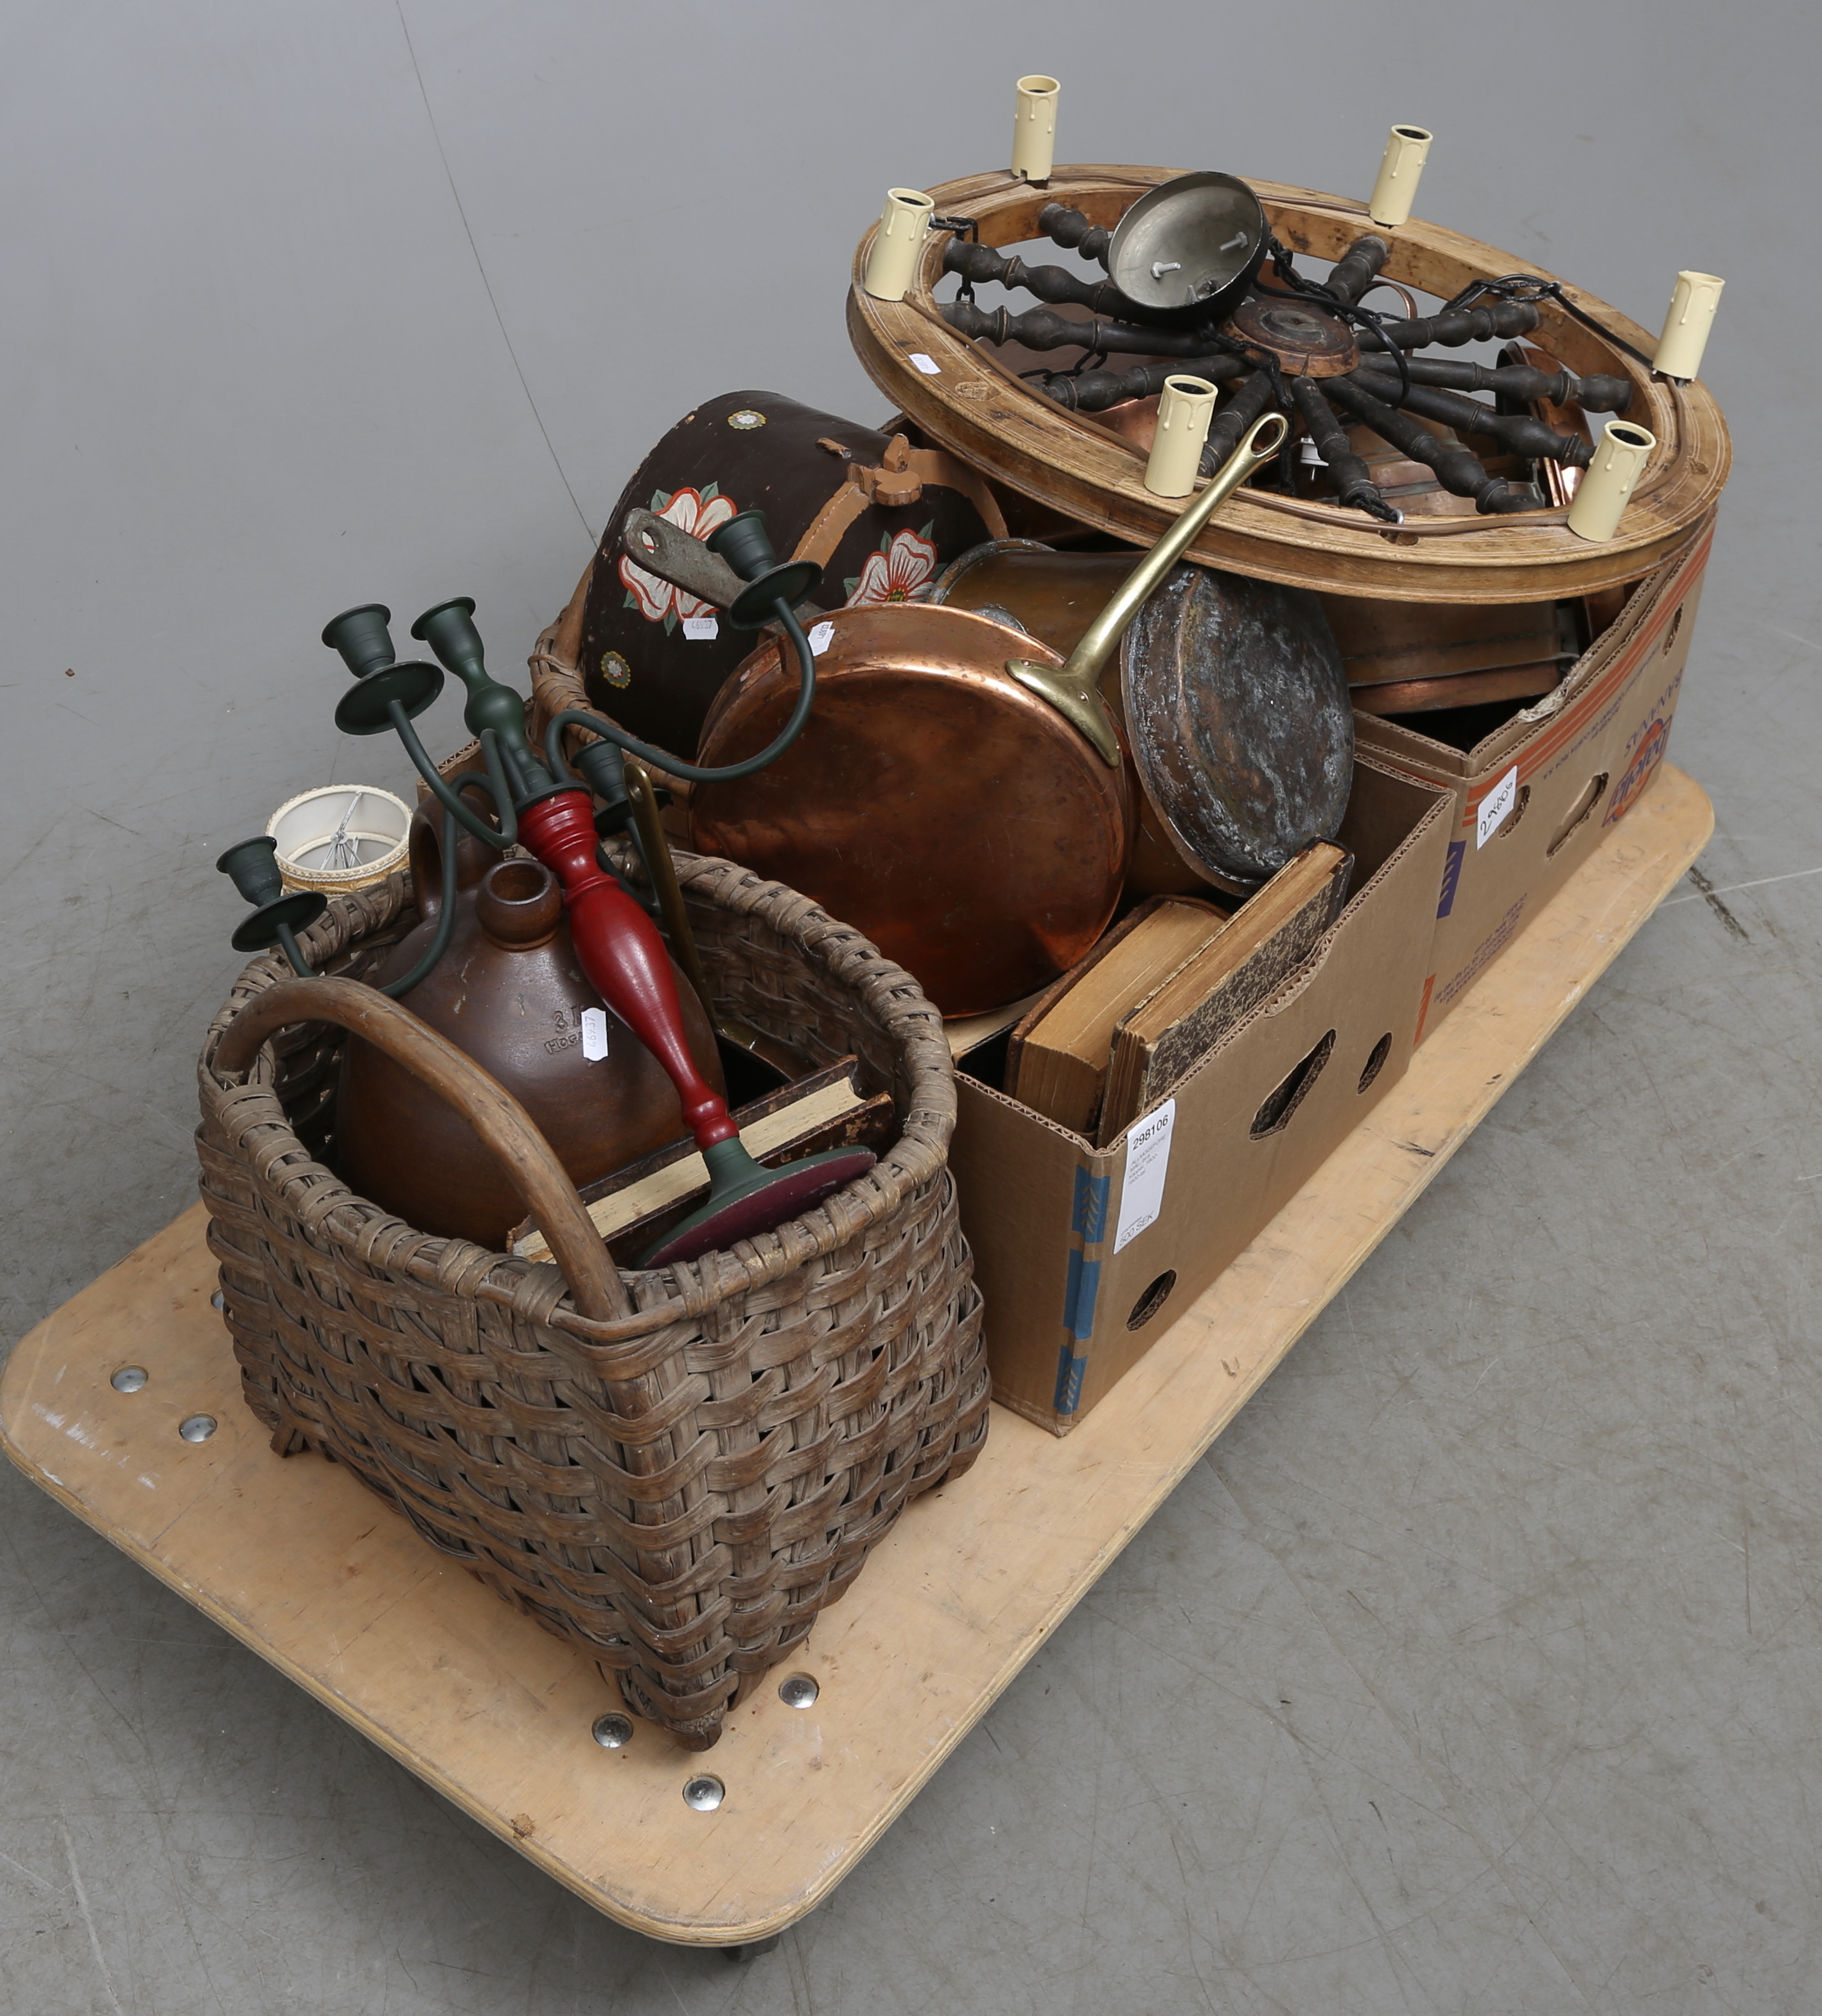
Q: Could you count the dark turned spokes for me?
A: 11